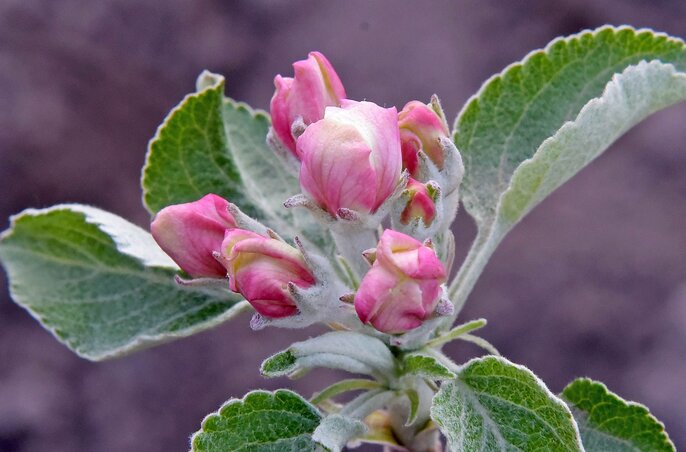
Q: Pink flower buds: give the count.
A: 7